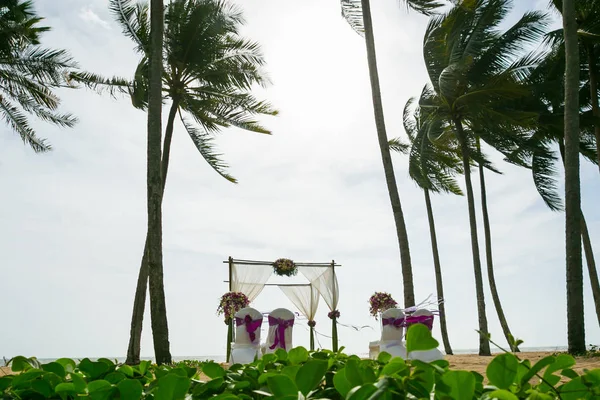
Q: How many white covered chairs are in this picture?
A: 4